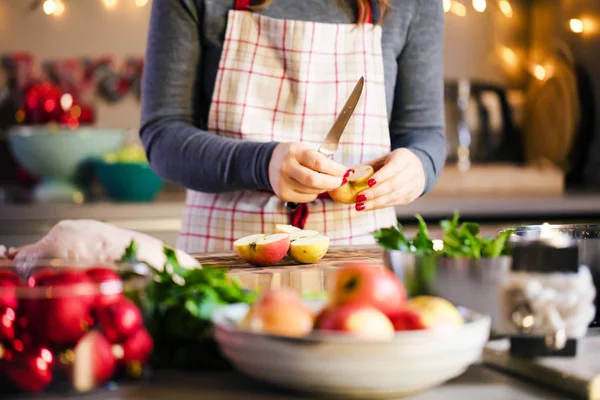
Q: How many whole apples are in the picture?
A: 5